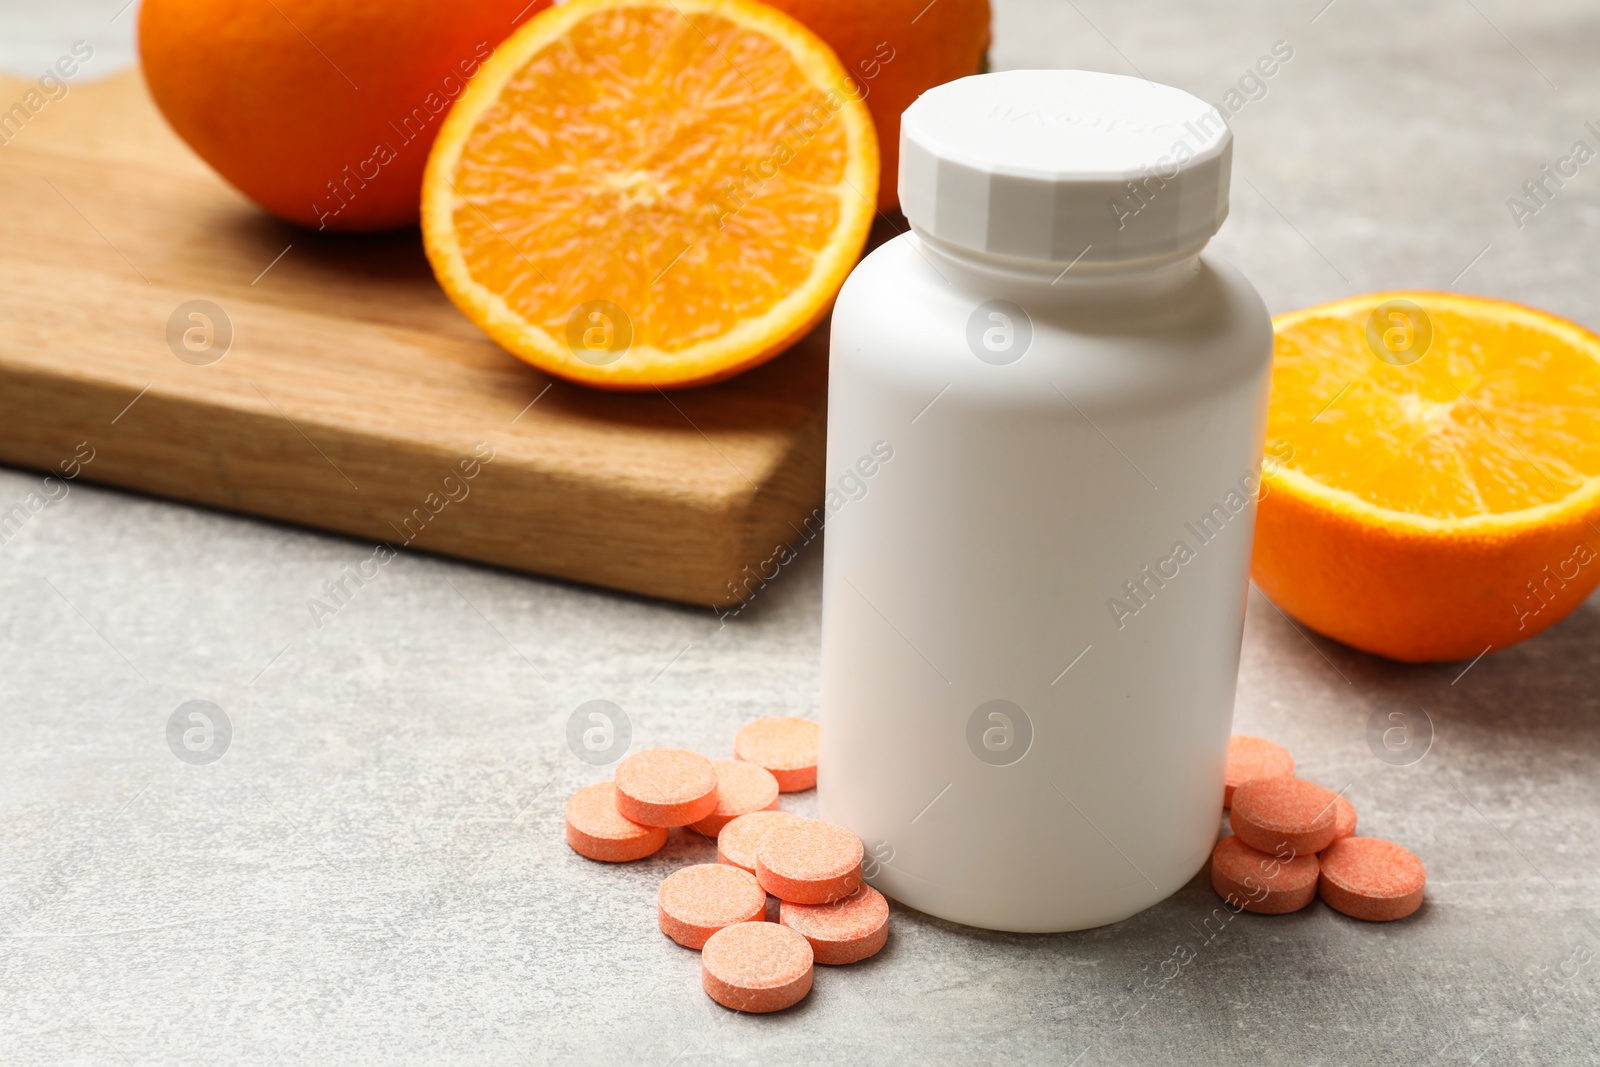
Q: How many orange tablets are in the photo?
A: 14